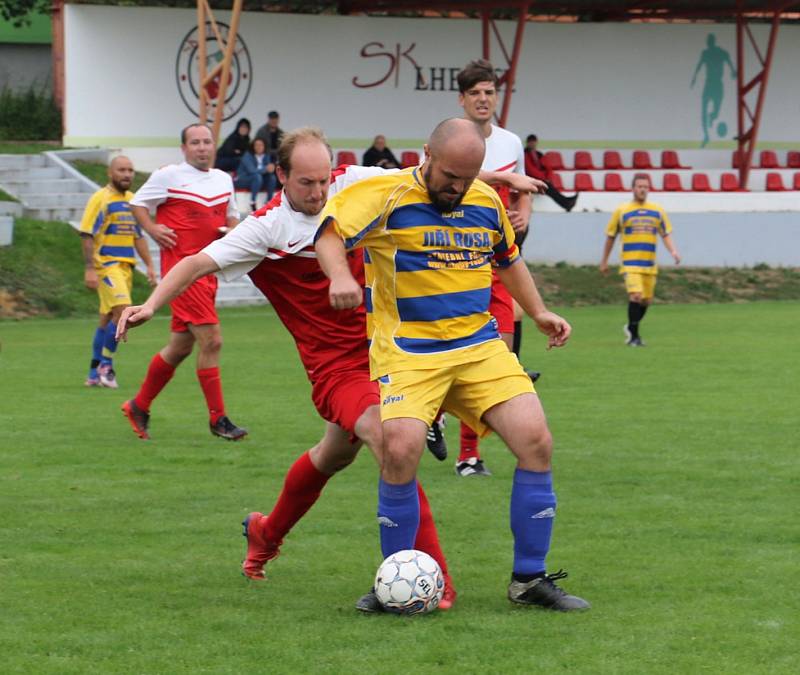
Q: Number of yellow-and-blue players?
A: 3